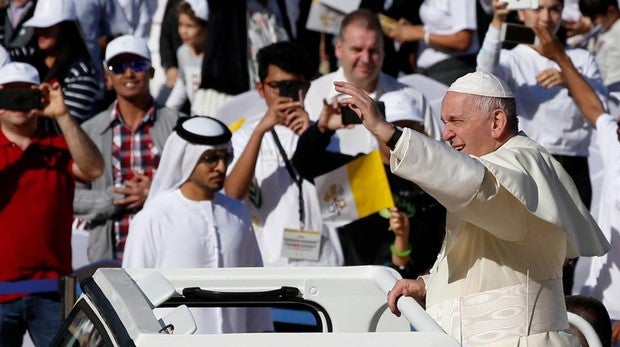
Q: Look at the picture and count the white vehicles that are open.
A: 1